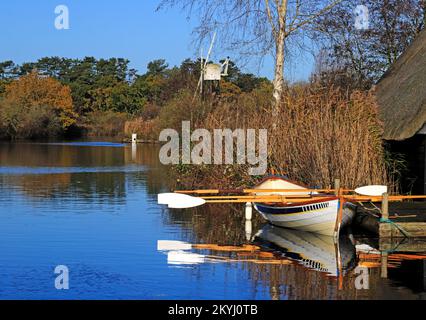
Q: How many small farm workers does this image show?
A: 0